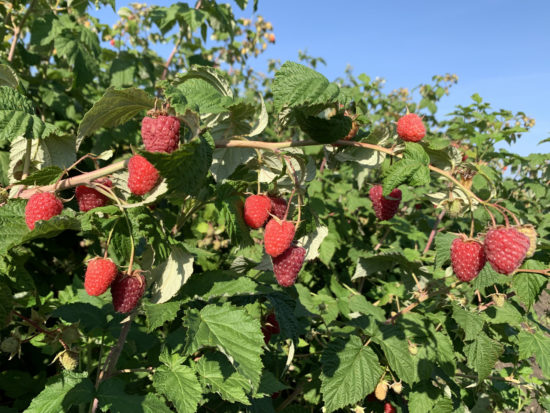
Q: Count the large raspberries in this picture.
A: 14